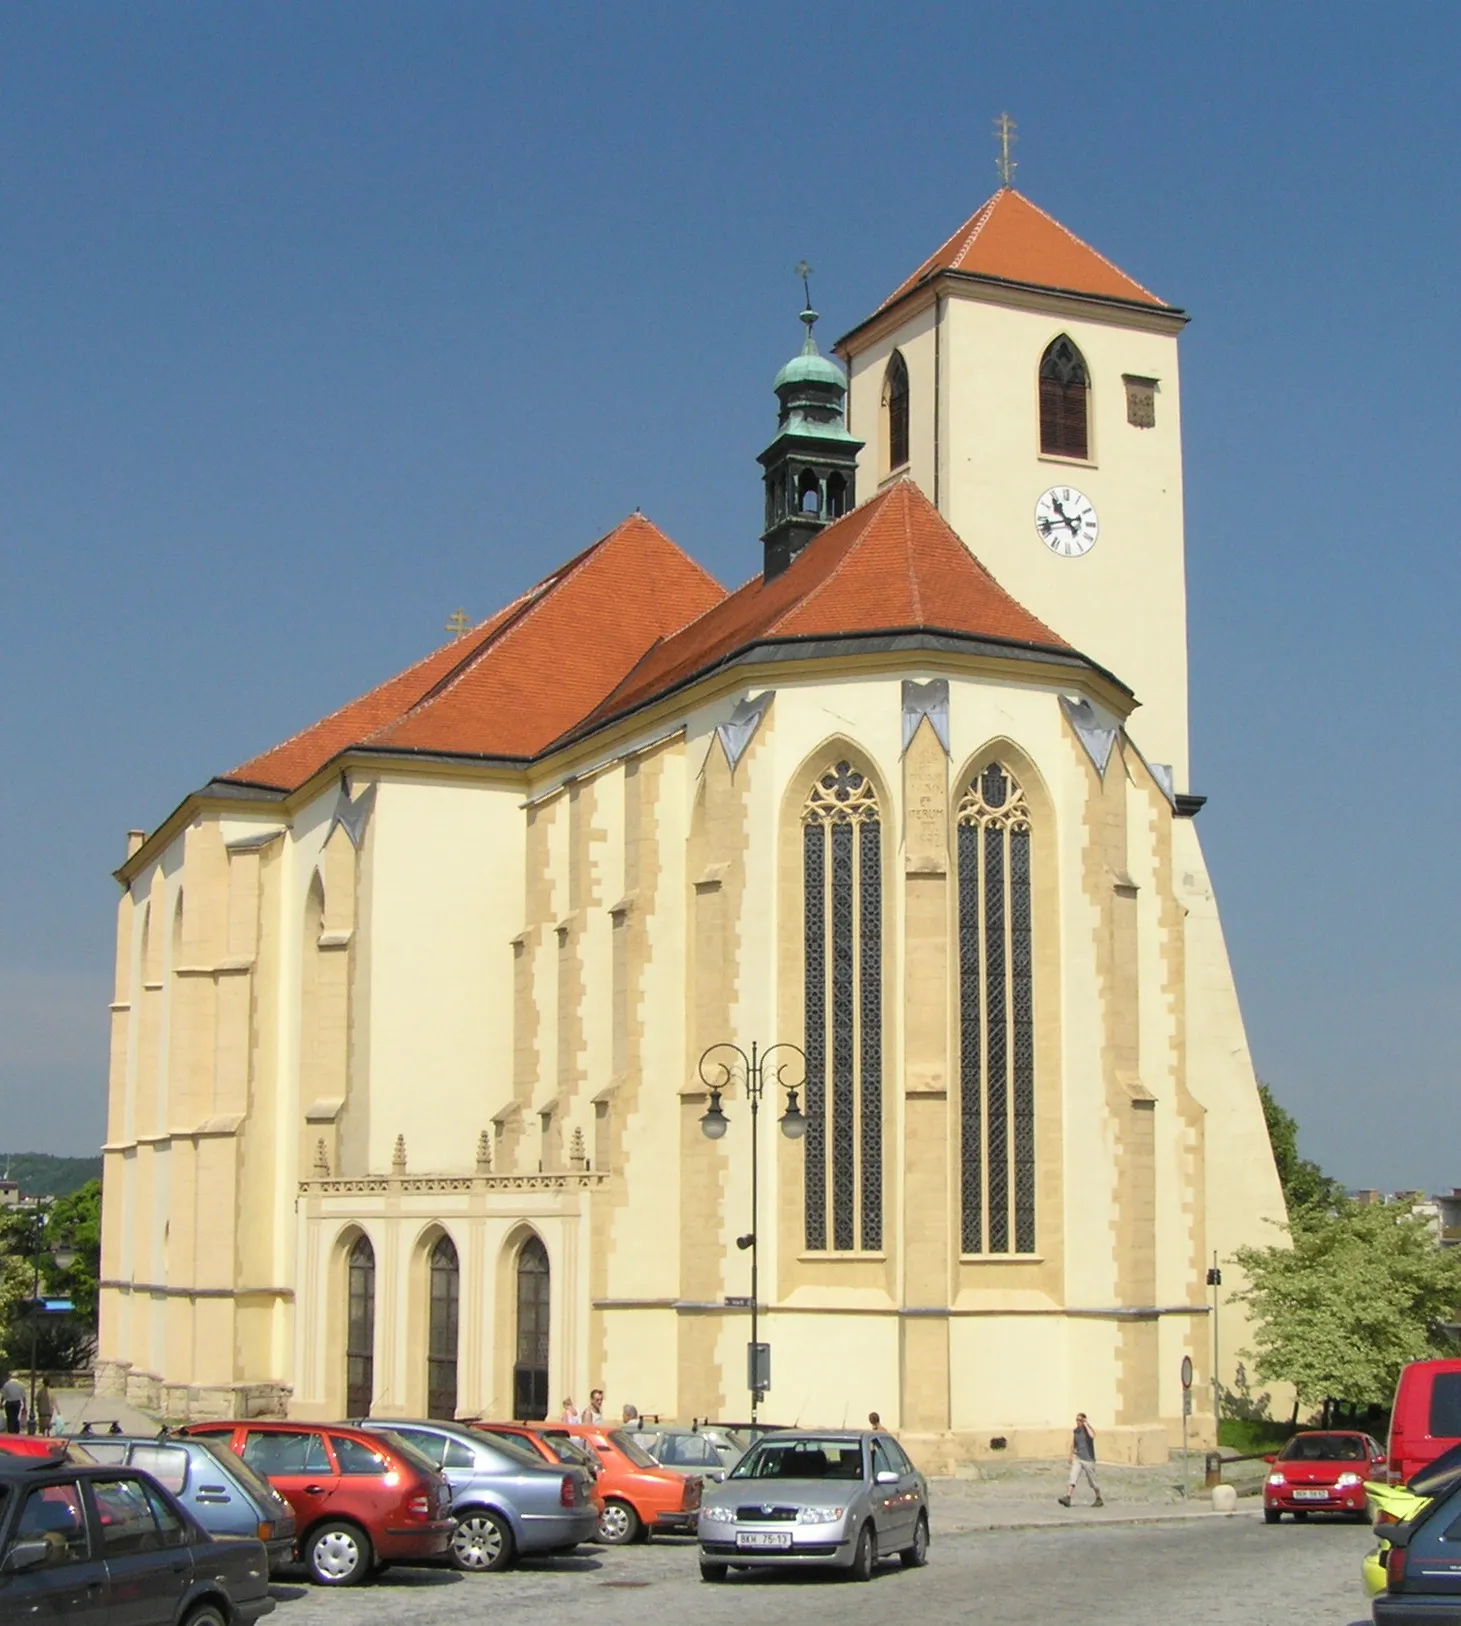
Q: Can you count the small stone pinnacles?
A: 4